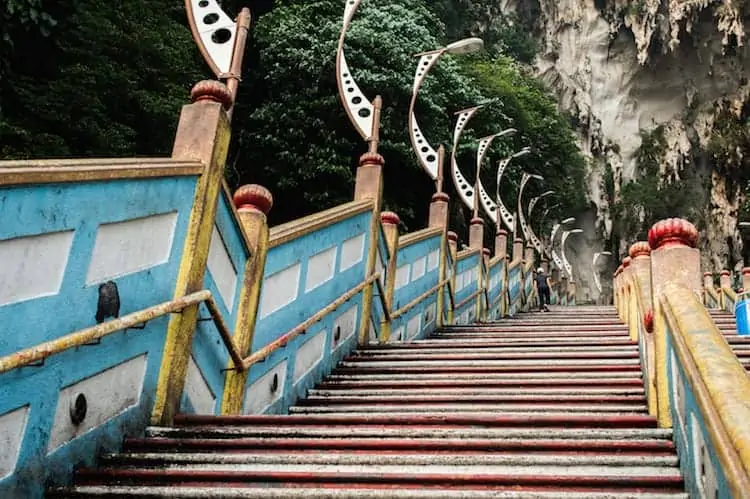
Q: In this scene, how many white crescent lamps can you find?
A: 12